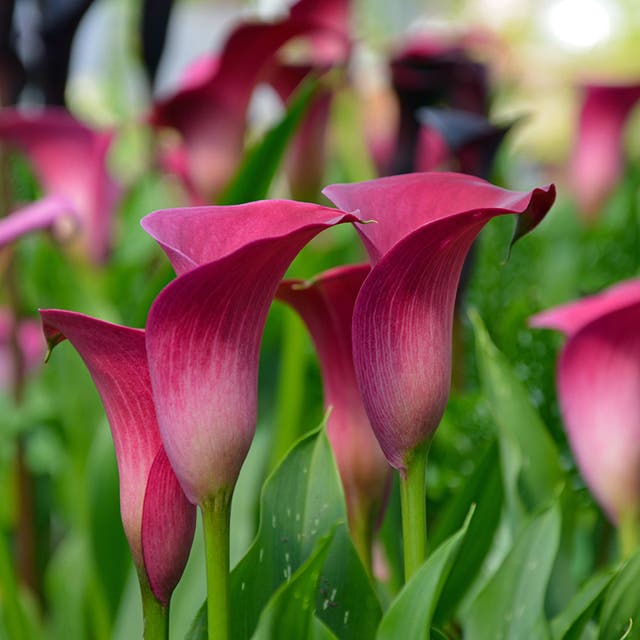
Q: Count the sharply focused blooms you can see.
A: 3